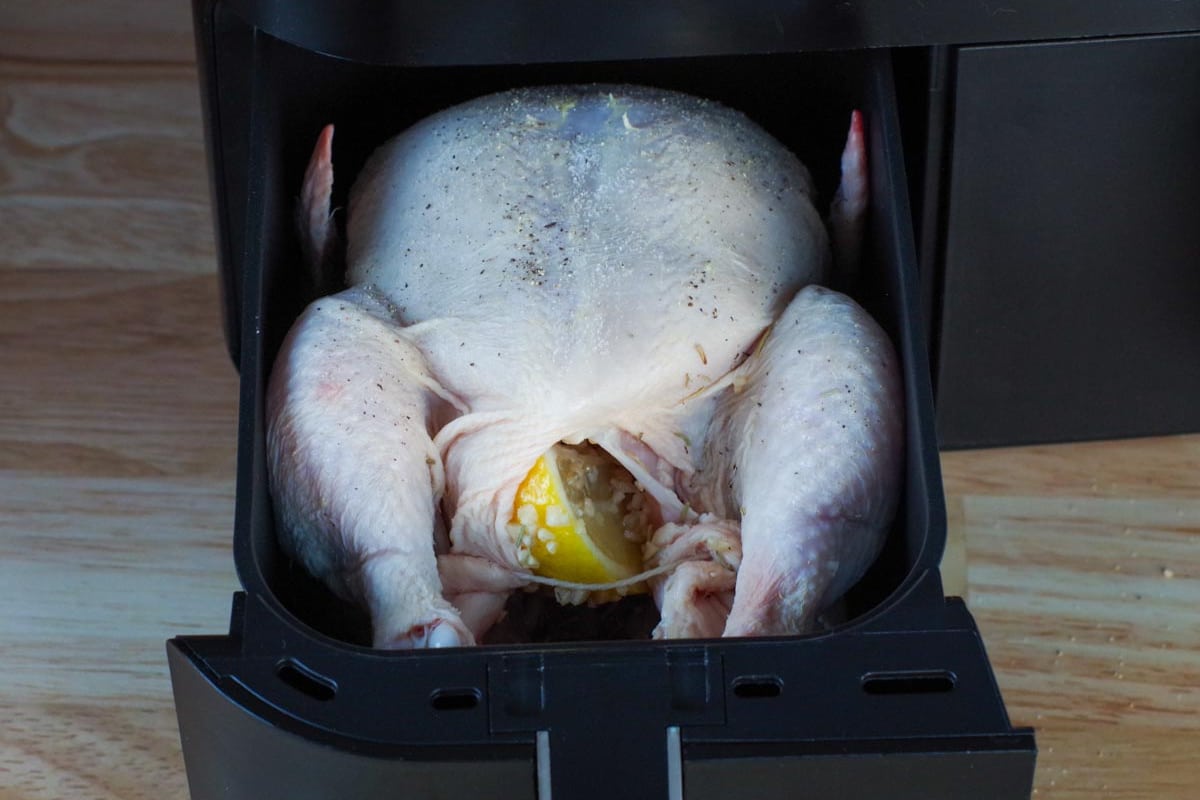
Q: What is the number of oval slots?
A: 4